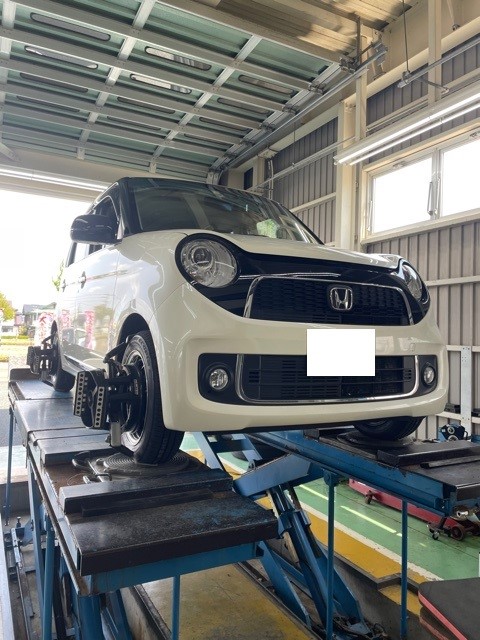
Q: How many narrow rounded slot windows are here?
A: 12